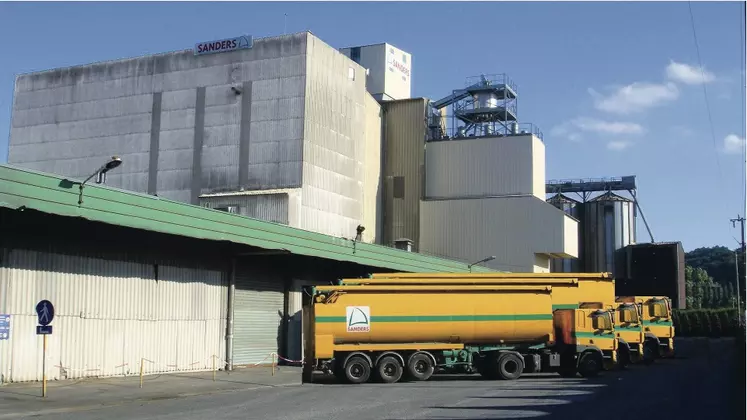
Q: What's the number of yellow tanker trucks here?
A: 3